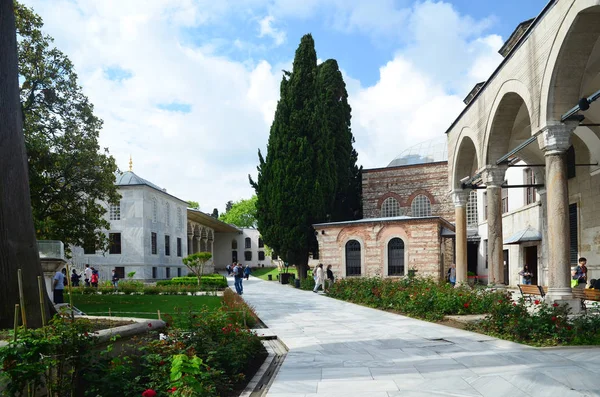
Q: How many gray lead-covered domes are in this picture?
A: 2